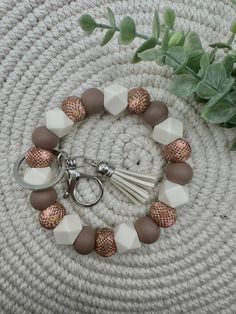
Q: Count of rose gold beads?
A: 7